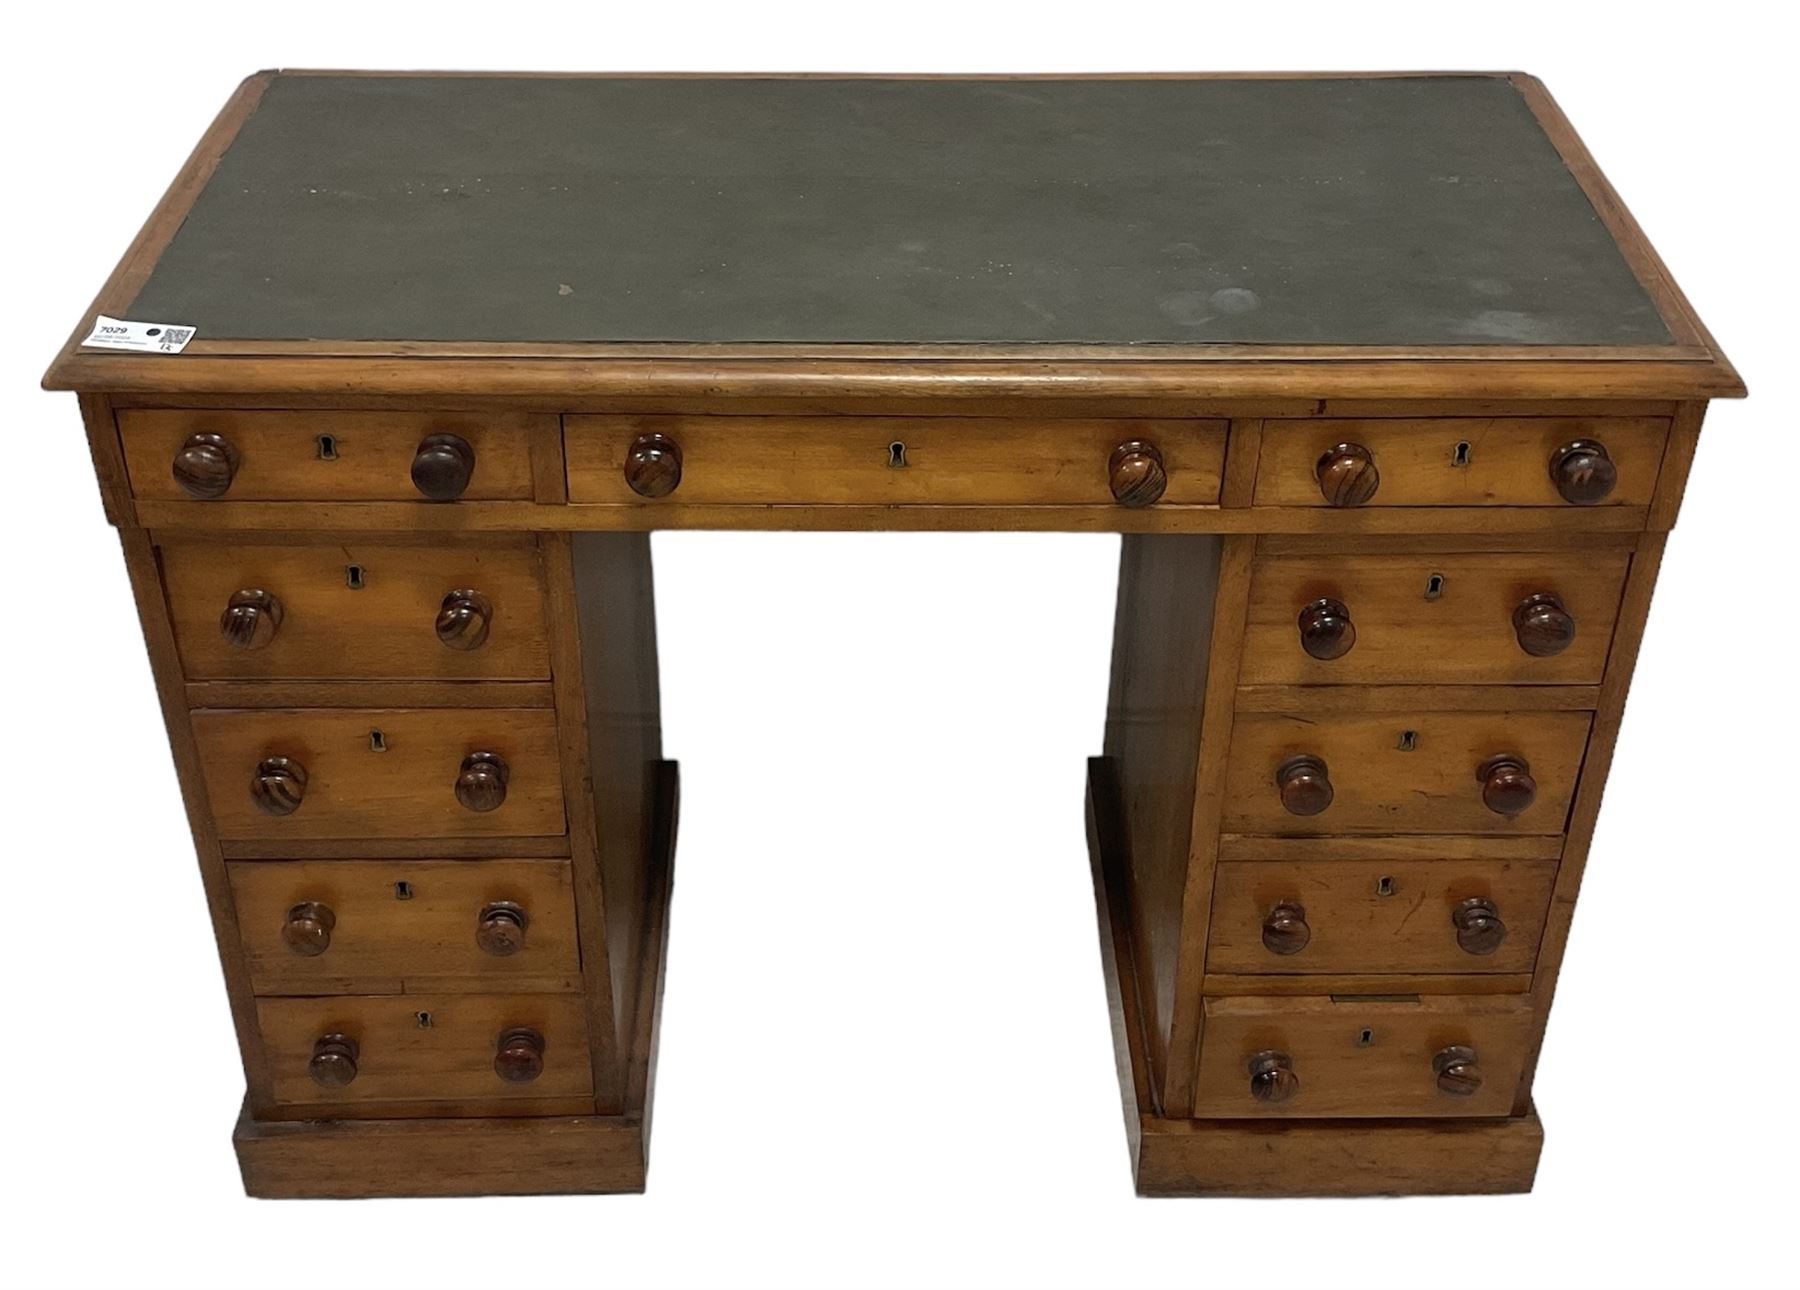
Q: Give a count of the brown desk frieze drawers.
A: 3